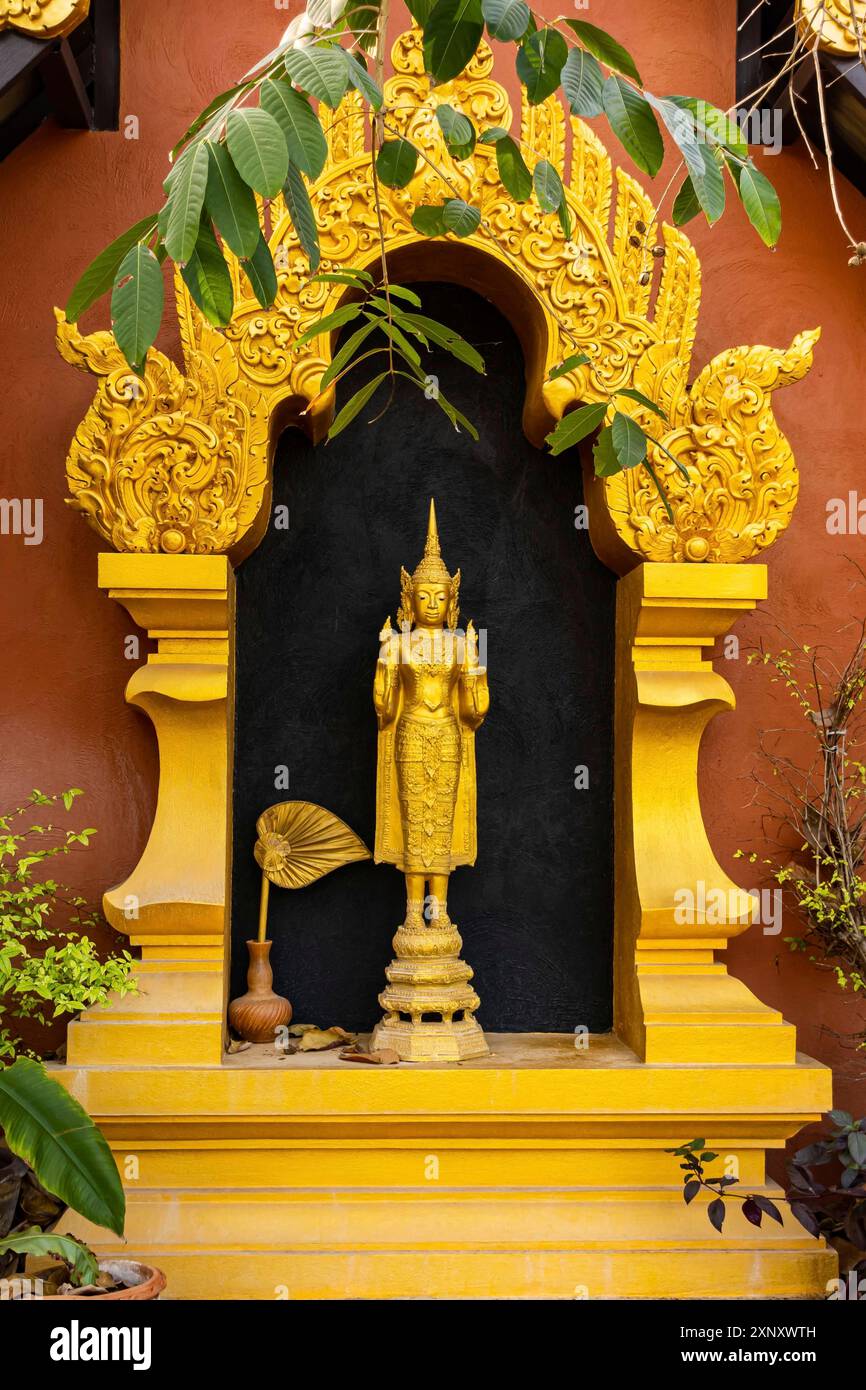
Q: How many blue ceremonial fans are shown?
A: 0